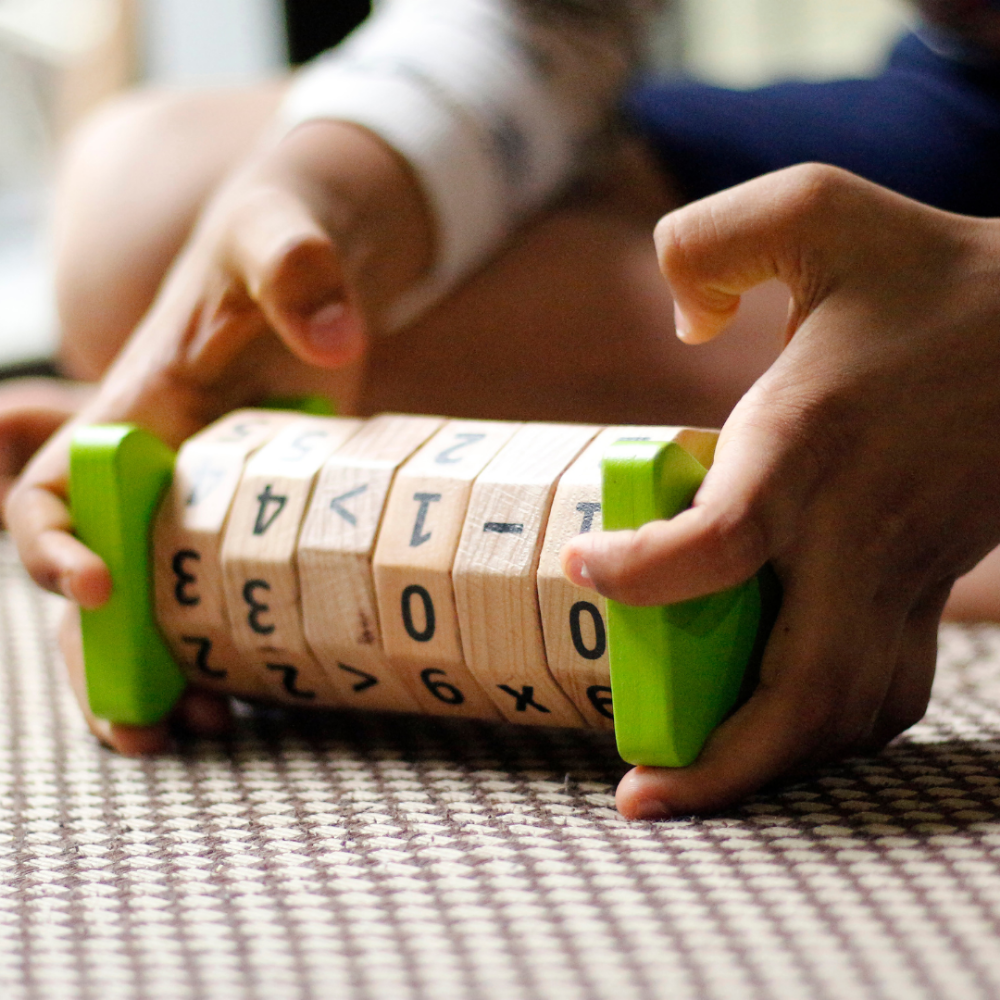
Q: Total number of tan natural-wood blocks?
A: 6